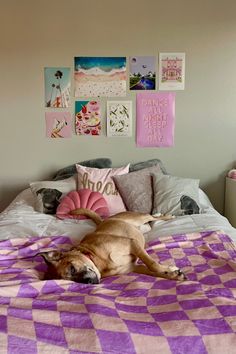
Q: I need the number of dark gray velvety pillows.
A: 2